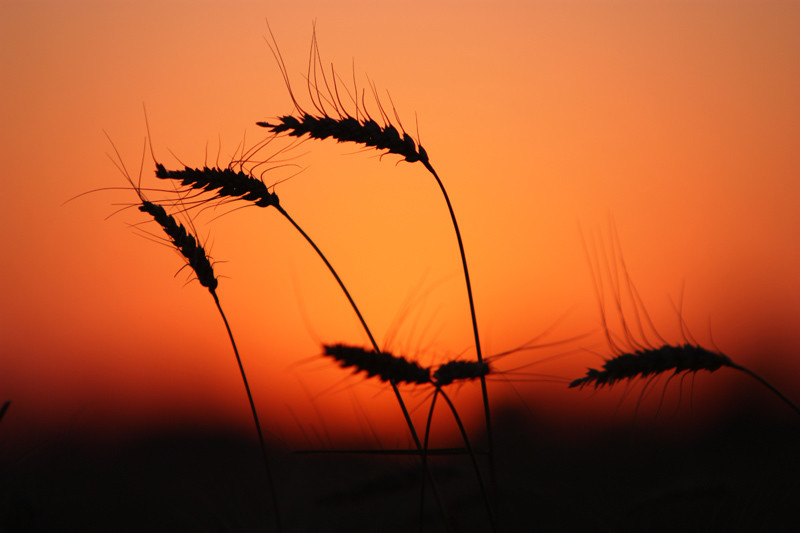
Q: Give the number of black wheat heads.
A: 6